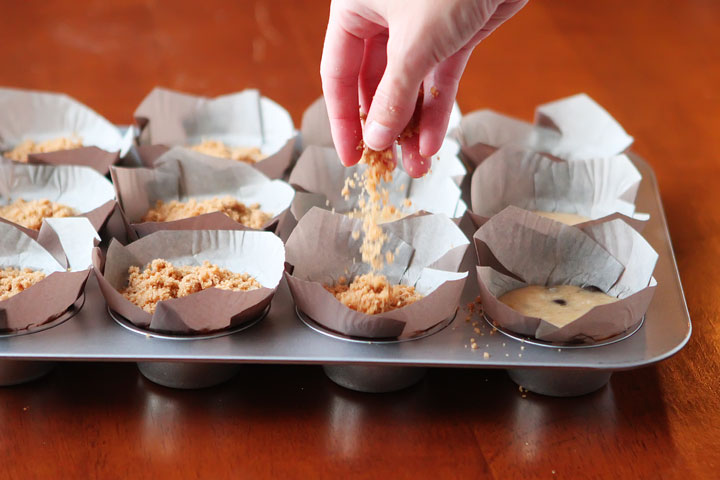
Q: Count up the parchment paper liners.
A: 12